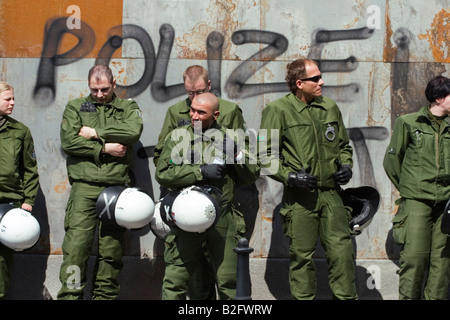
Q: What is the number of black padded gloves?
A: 4